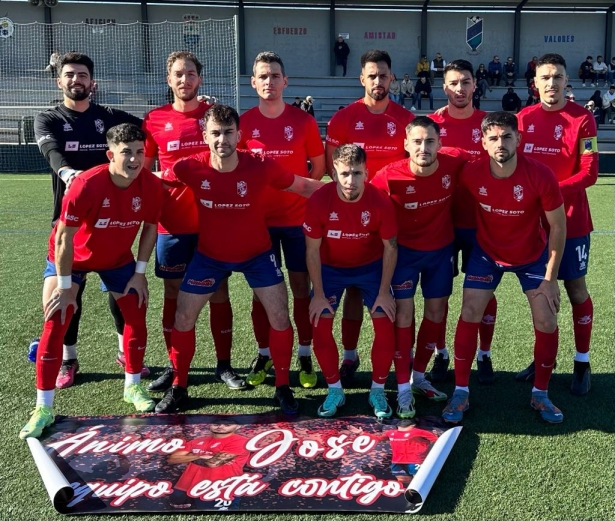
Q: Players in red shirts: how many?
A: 10